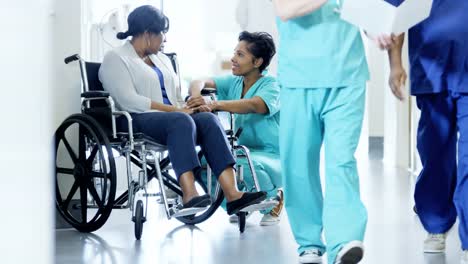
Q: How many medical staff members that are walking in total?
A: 2